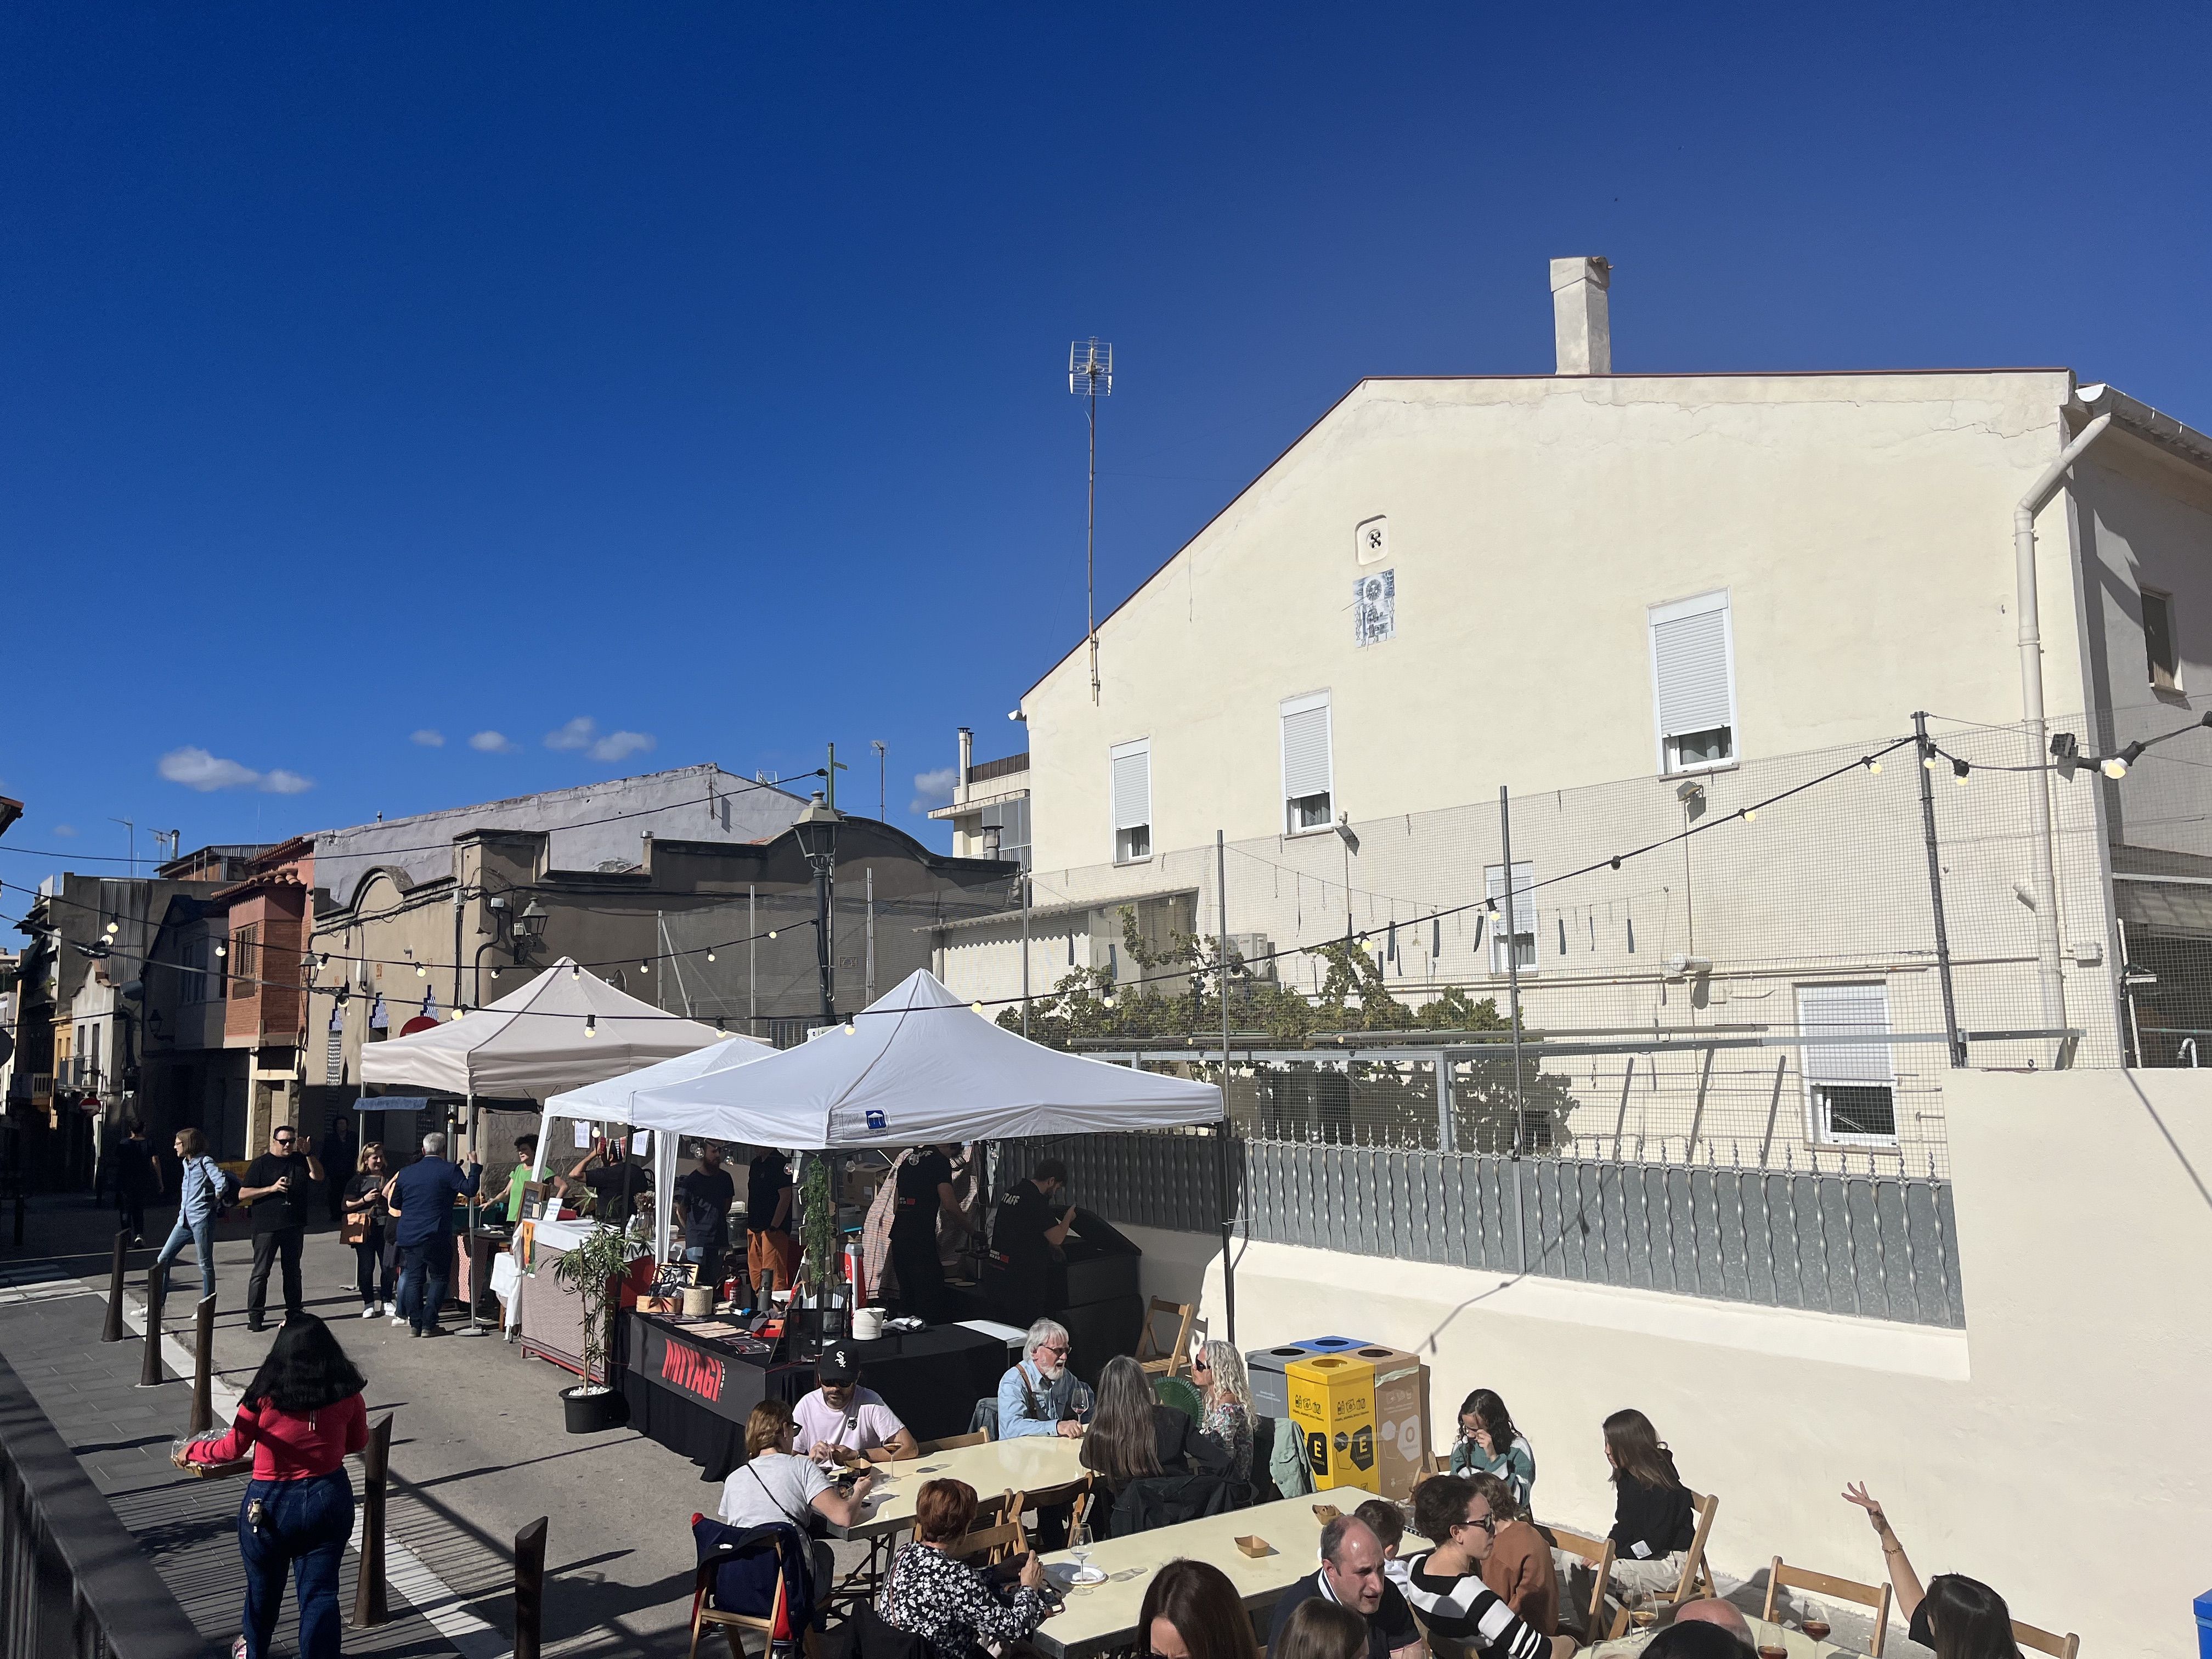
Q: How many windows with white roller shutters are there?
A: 5